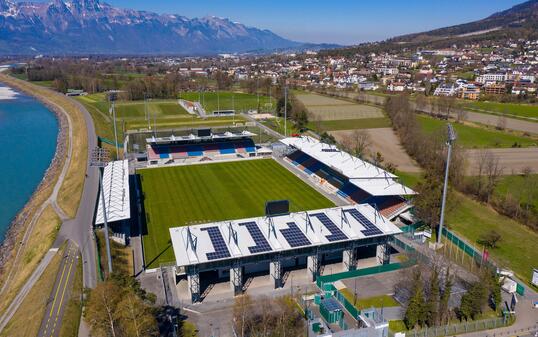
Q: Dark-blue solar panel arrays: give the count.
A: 5